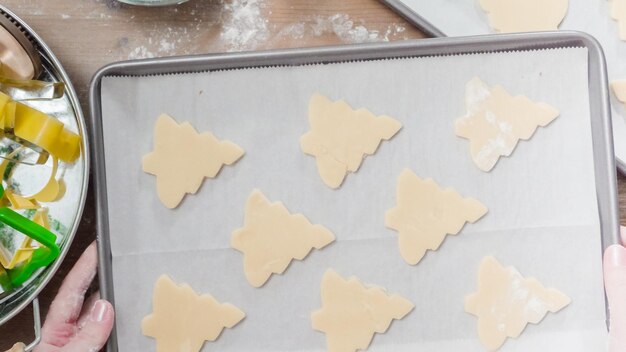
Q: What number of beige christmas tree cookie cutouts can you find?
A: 8